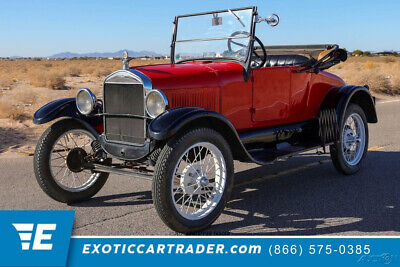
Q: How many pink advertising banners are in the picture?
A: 0